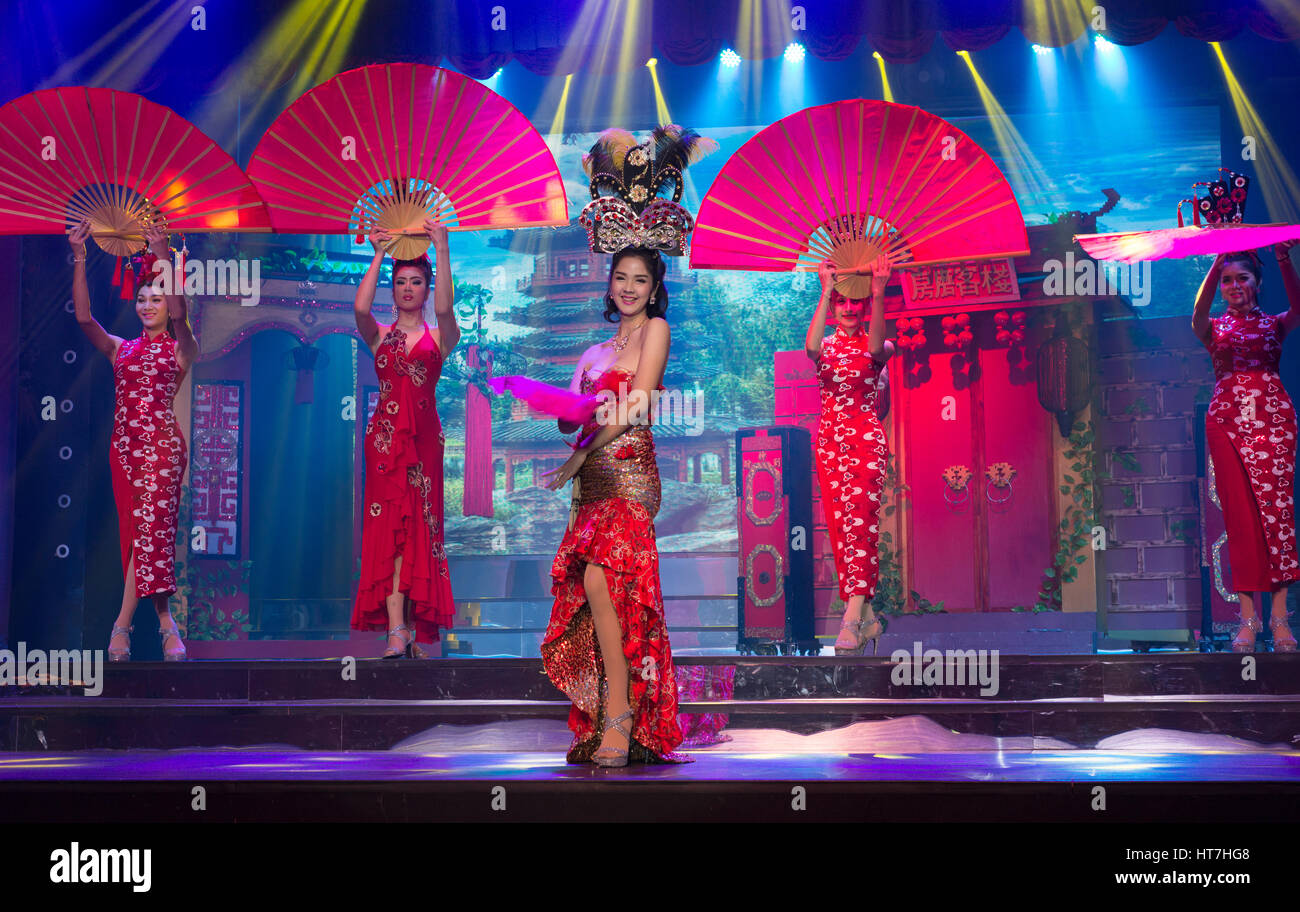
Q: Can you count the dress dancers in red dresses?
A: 5